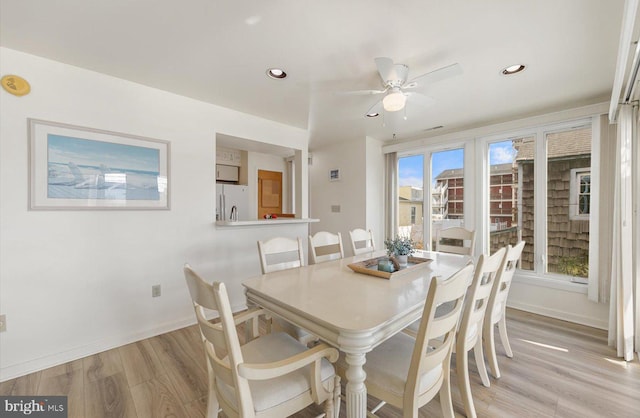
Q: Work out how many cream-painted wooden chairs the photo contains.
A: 8